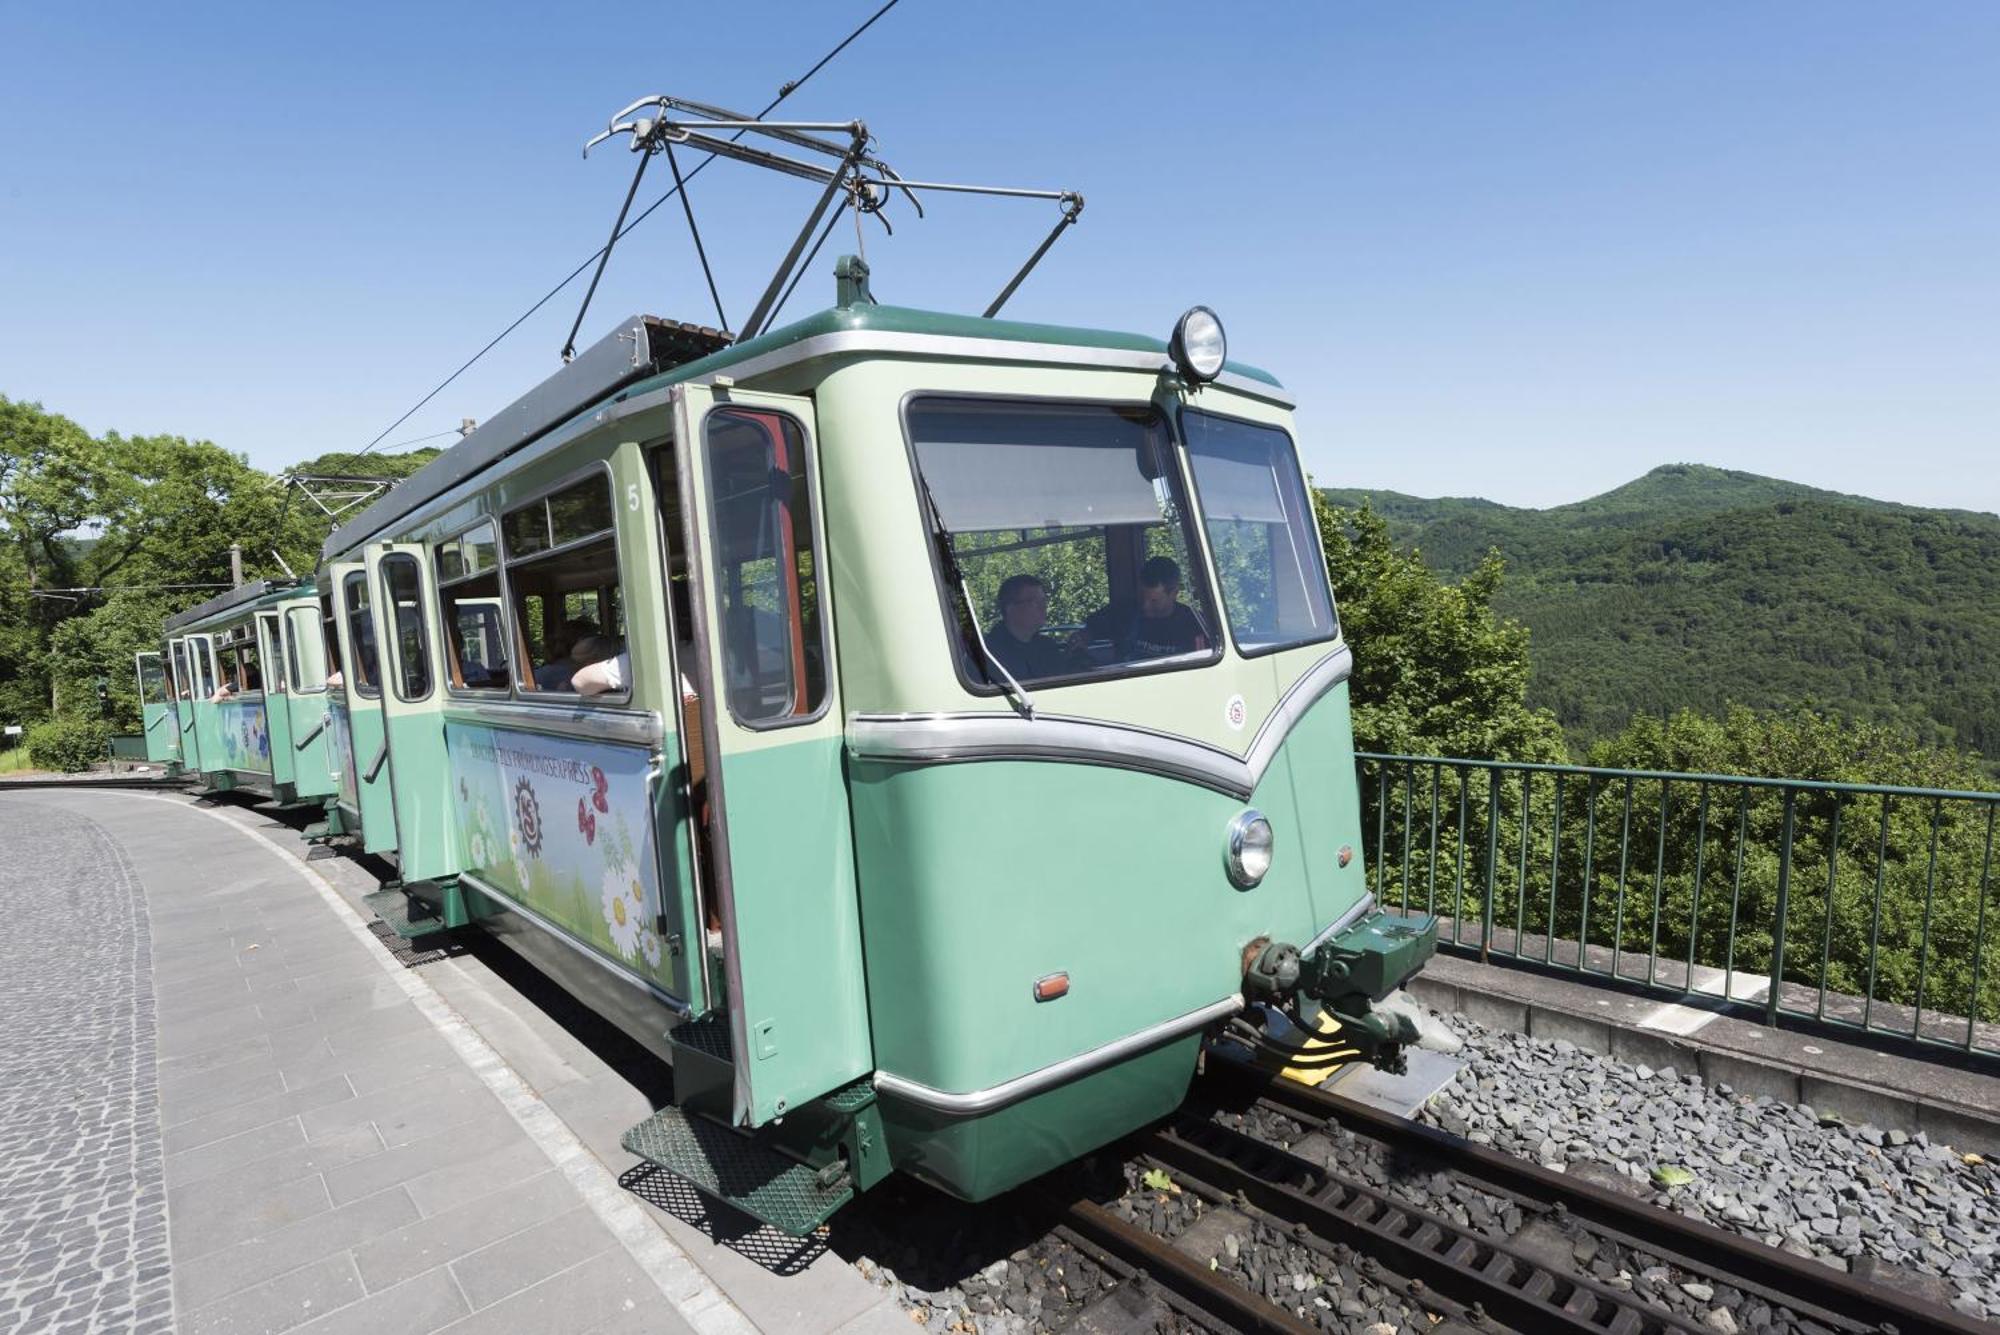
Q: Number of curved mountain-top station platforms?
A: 1